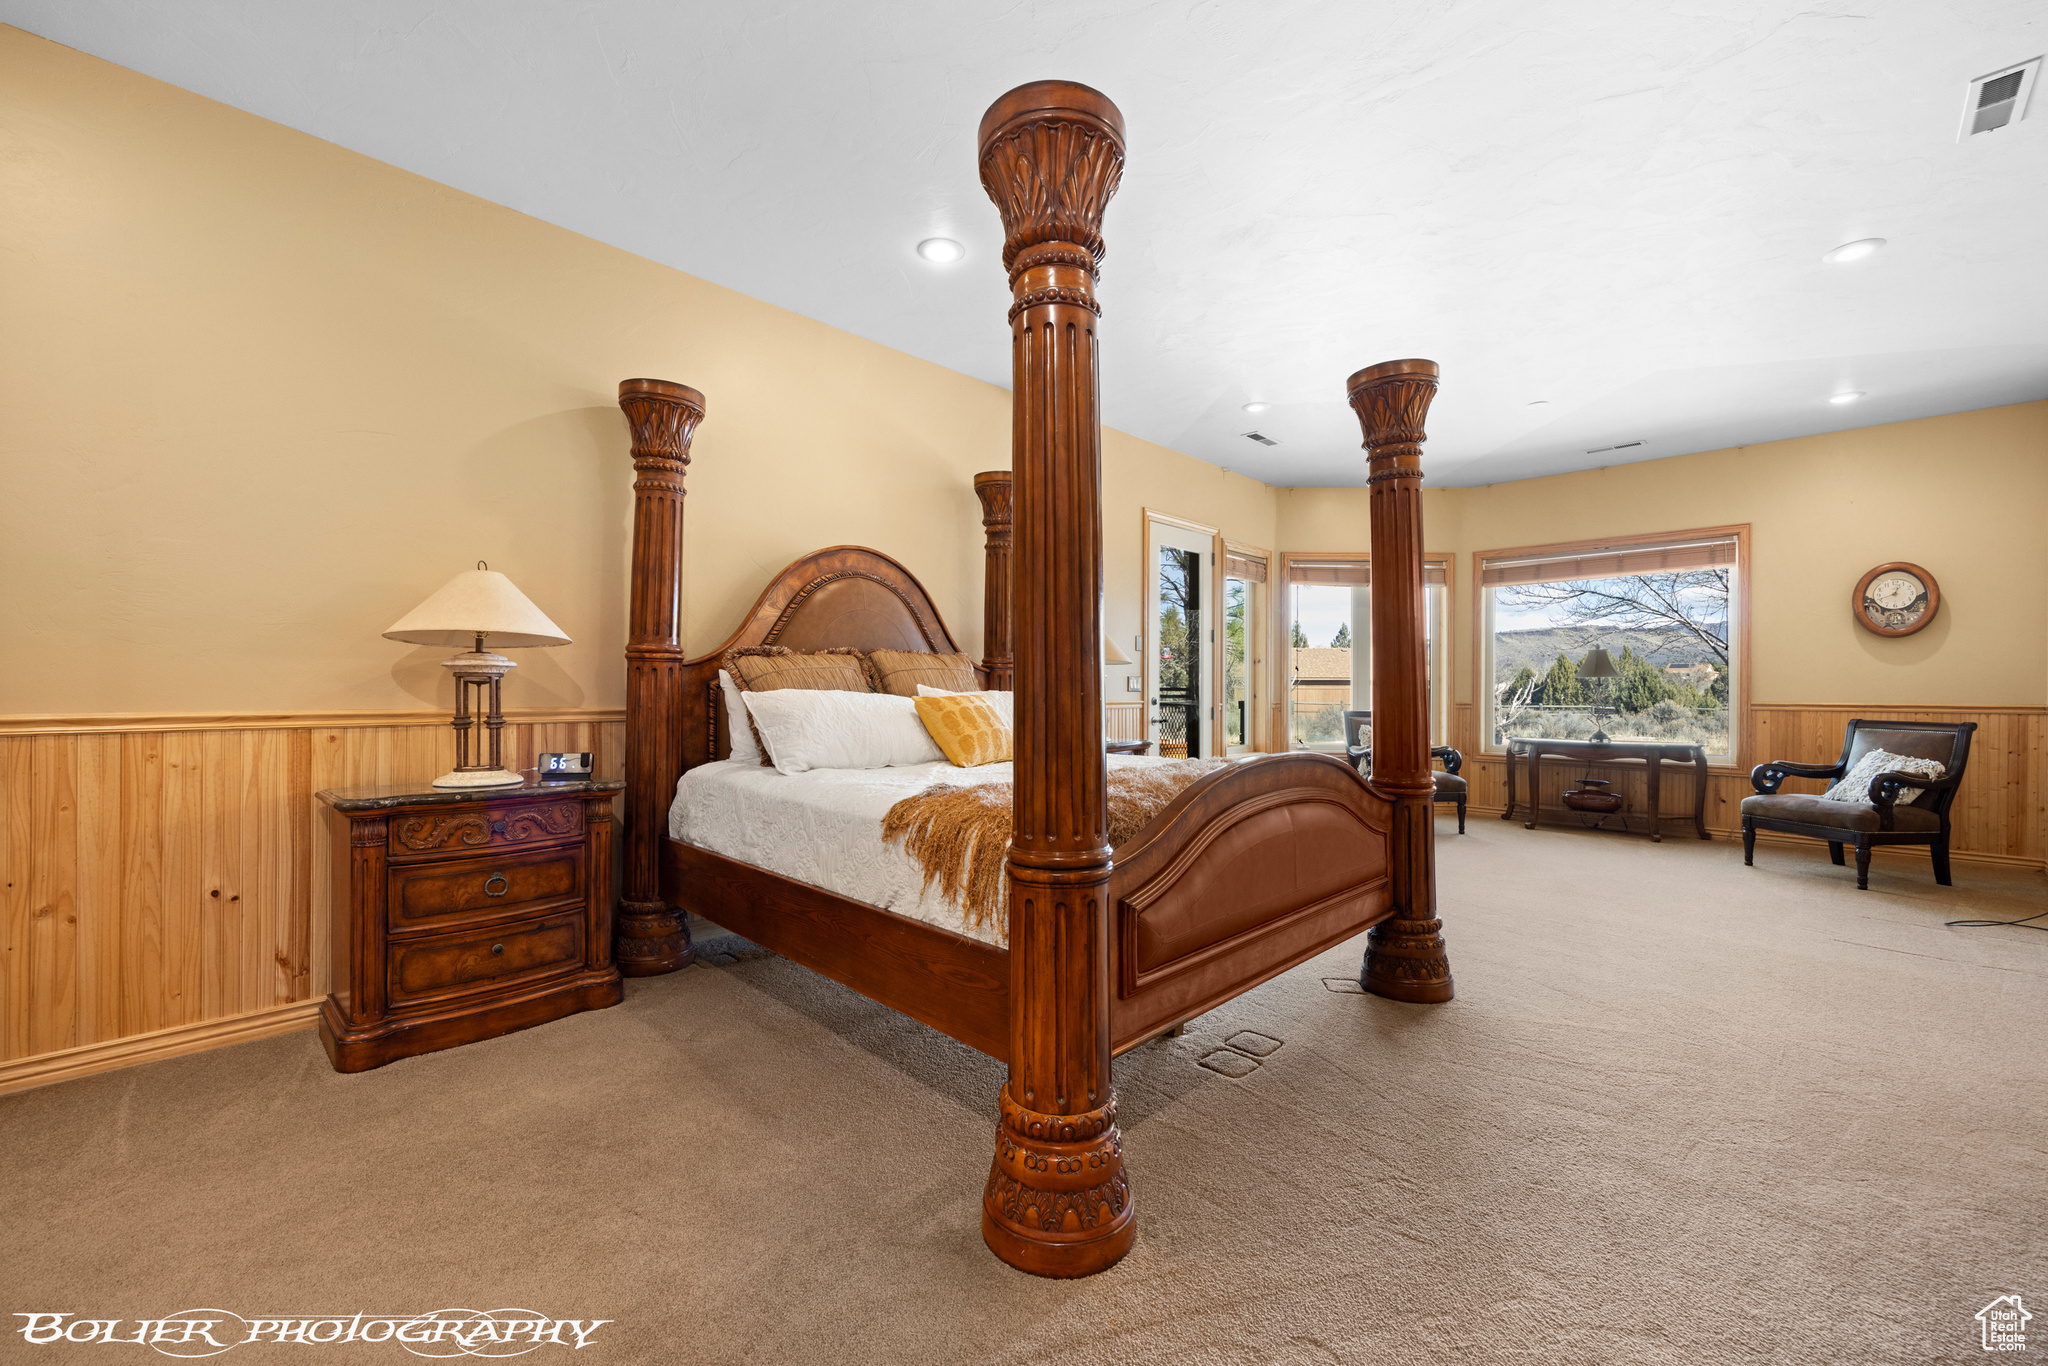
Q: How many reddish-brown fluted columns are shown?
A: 4